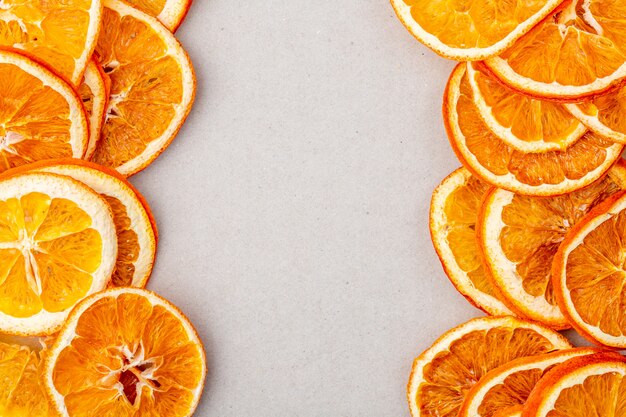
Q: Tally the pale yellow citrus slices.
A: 1